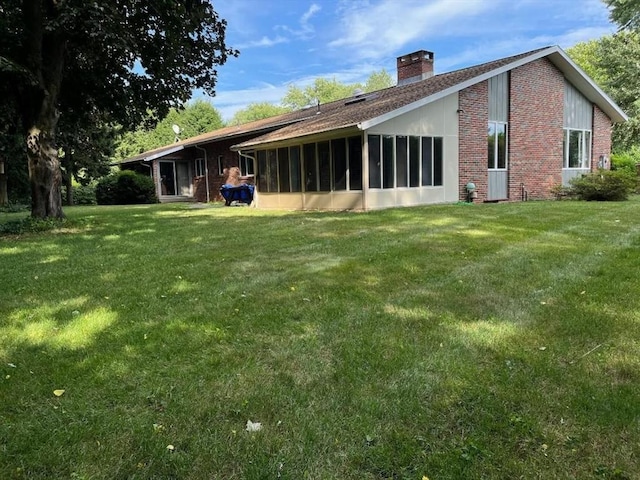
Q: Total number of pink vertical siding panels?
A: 0